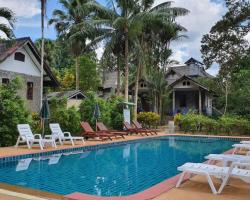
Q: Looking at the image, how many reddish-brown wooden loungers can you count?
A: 4